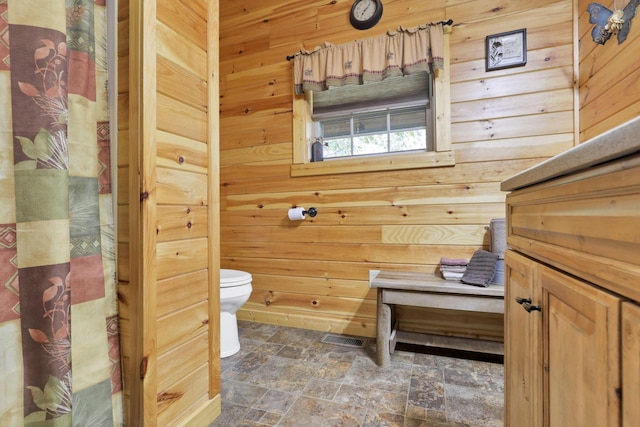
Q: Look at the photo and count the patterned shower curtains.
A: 1